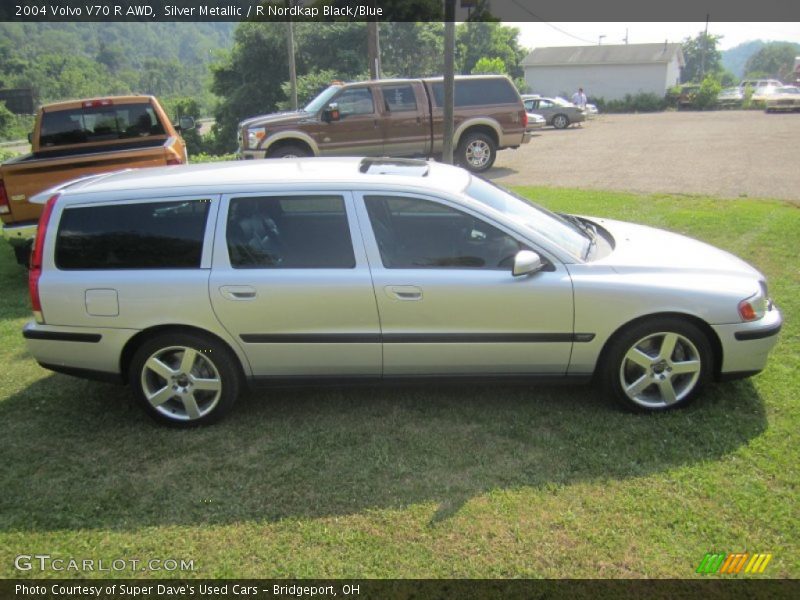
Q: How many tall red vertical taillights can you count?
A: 1